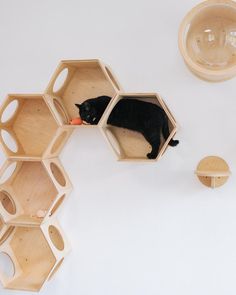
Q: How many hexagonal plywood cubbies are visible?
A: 5